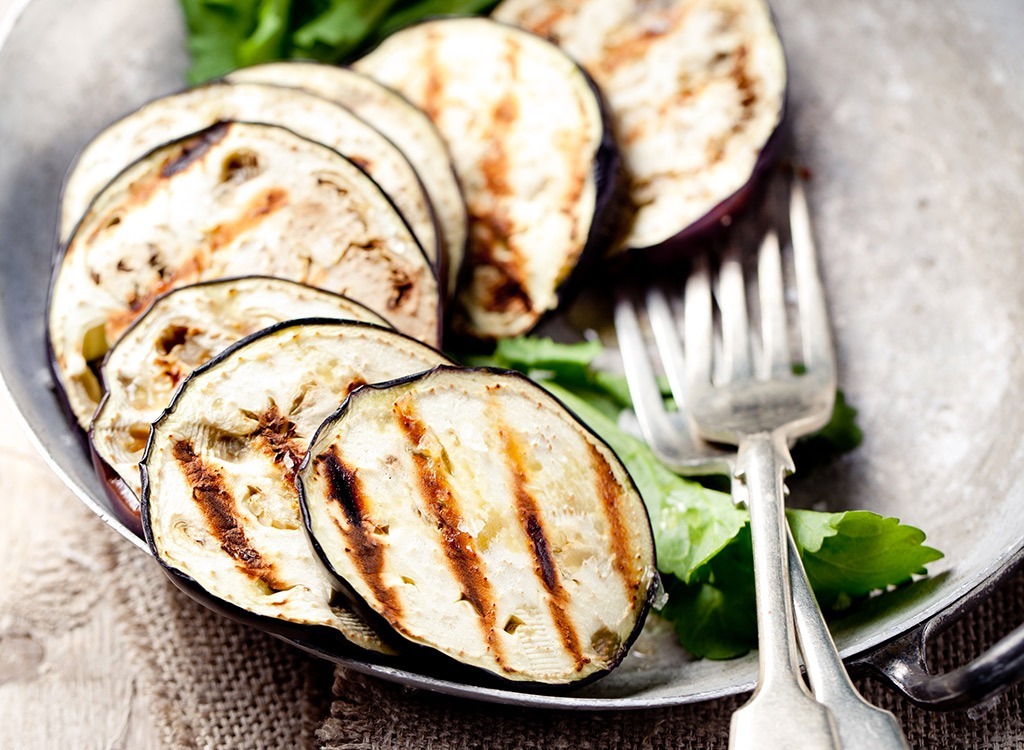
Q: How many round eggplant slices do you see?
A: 8